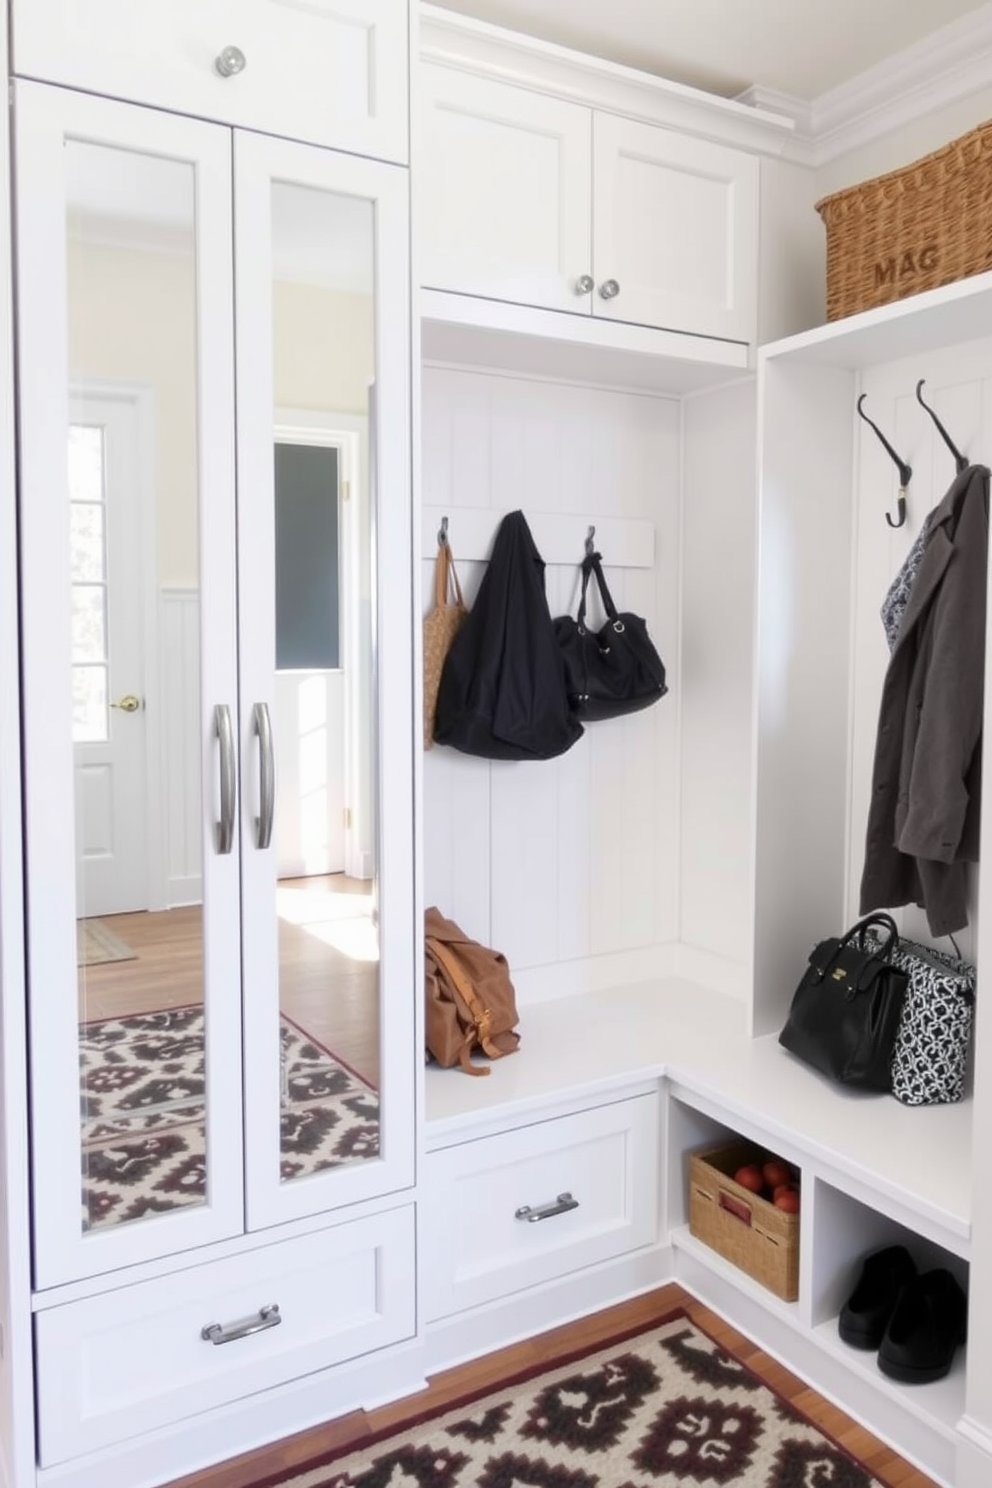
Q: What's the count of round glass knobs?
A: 3